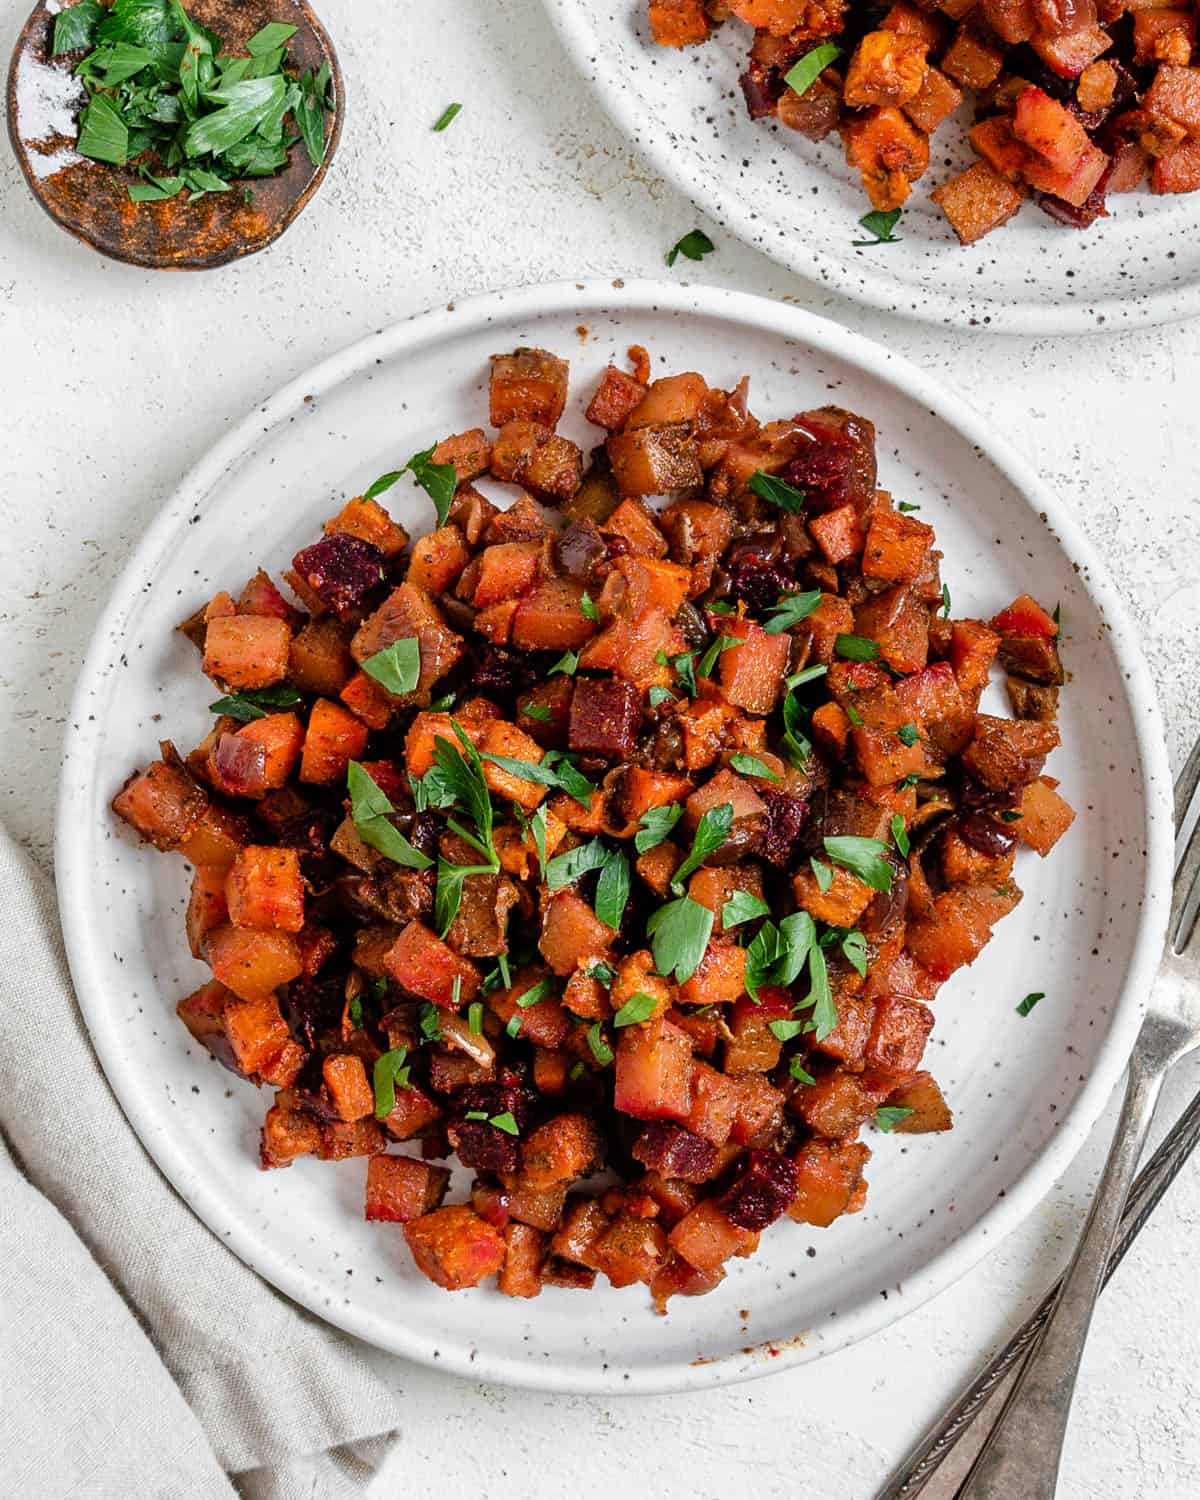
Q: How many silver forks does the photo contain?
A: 2